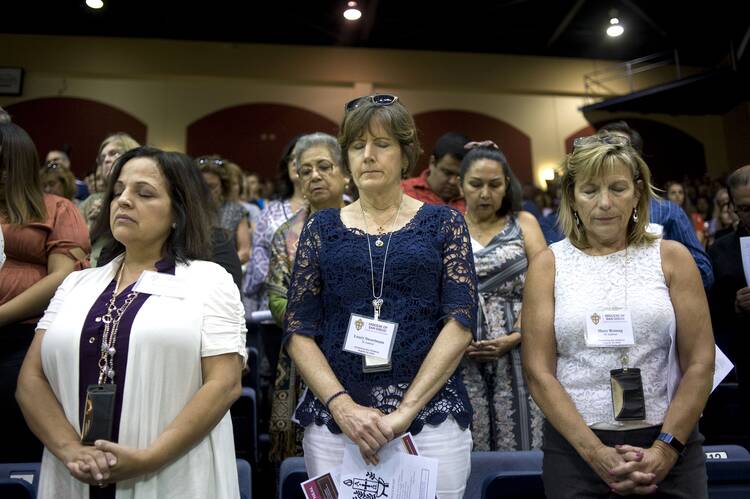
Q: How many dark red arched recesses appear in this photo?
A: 4